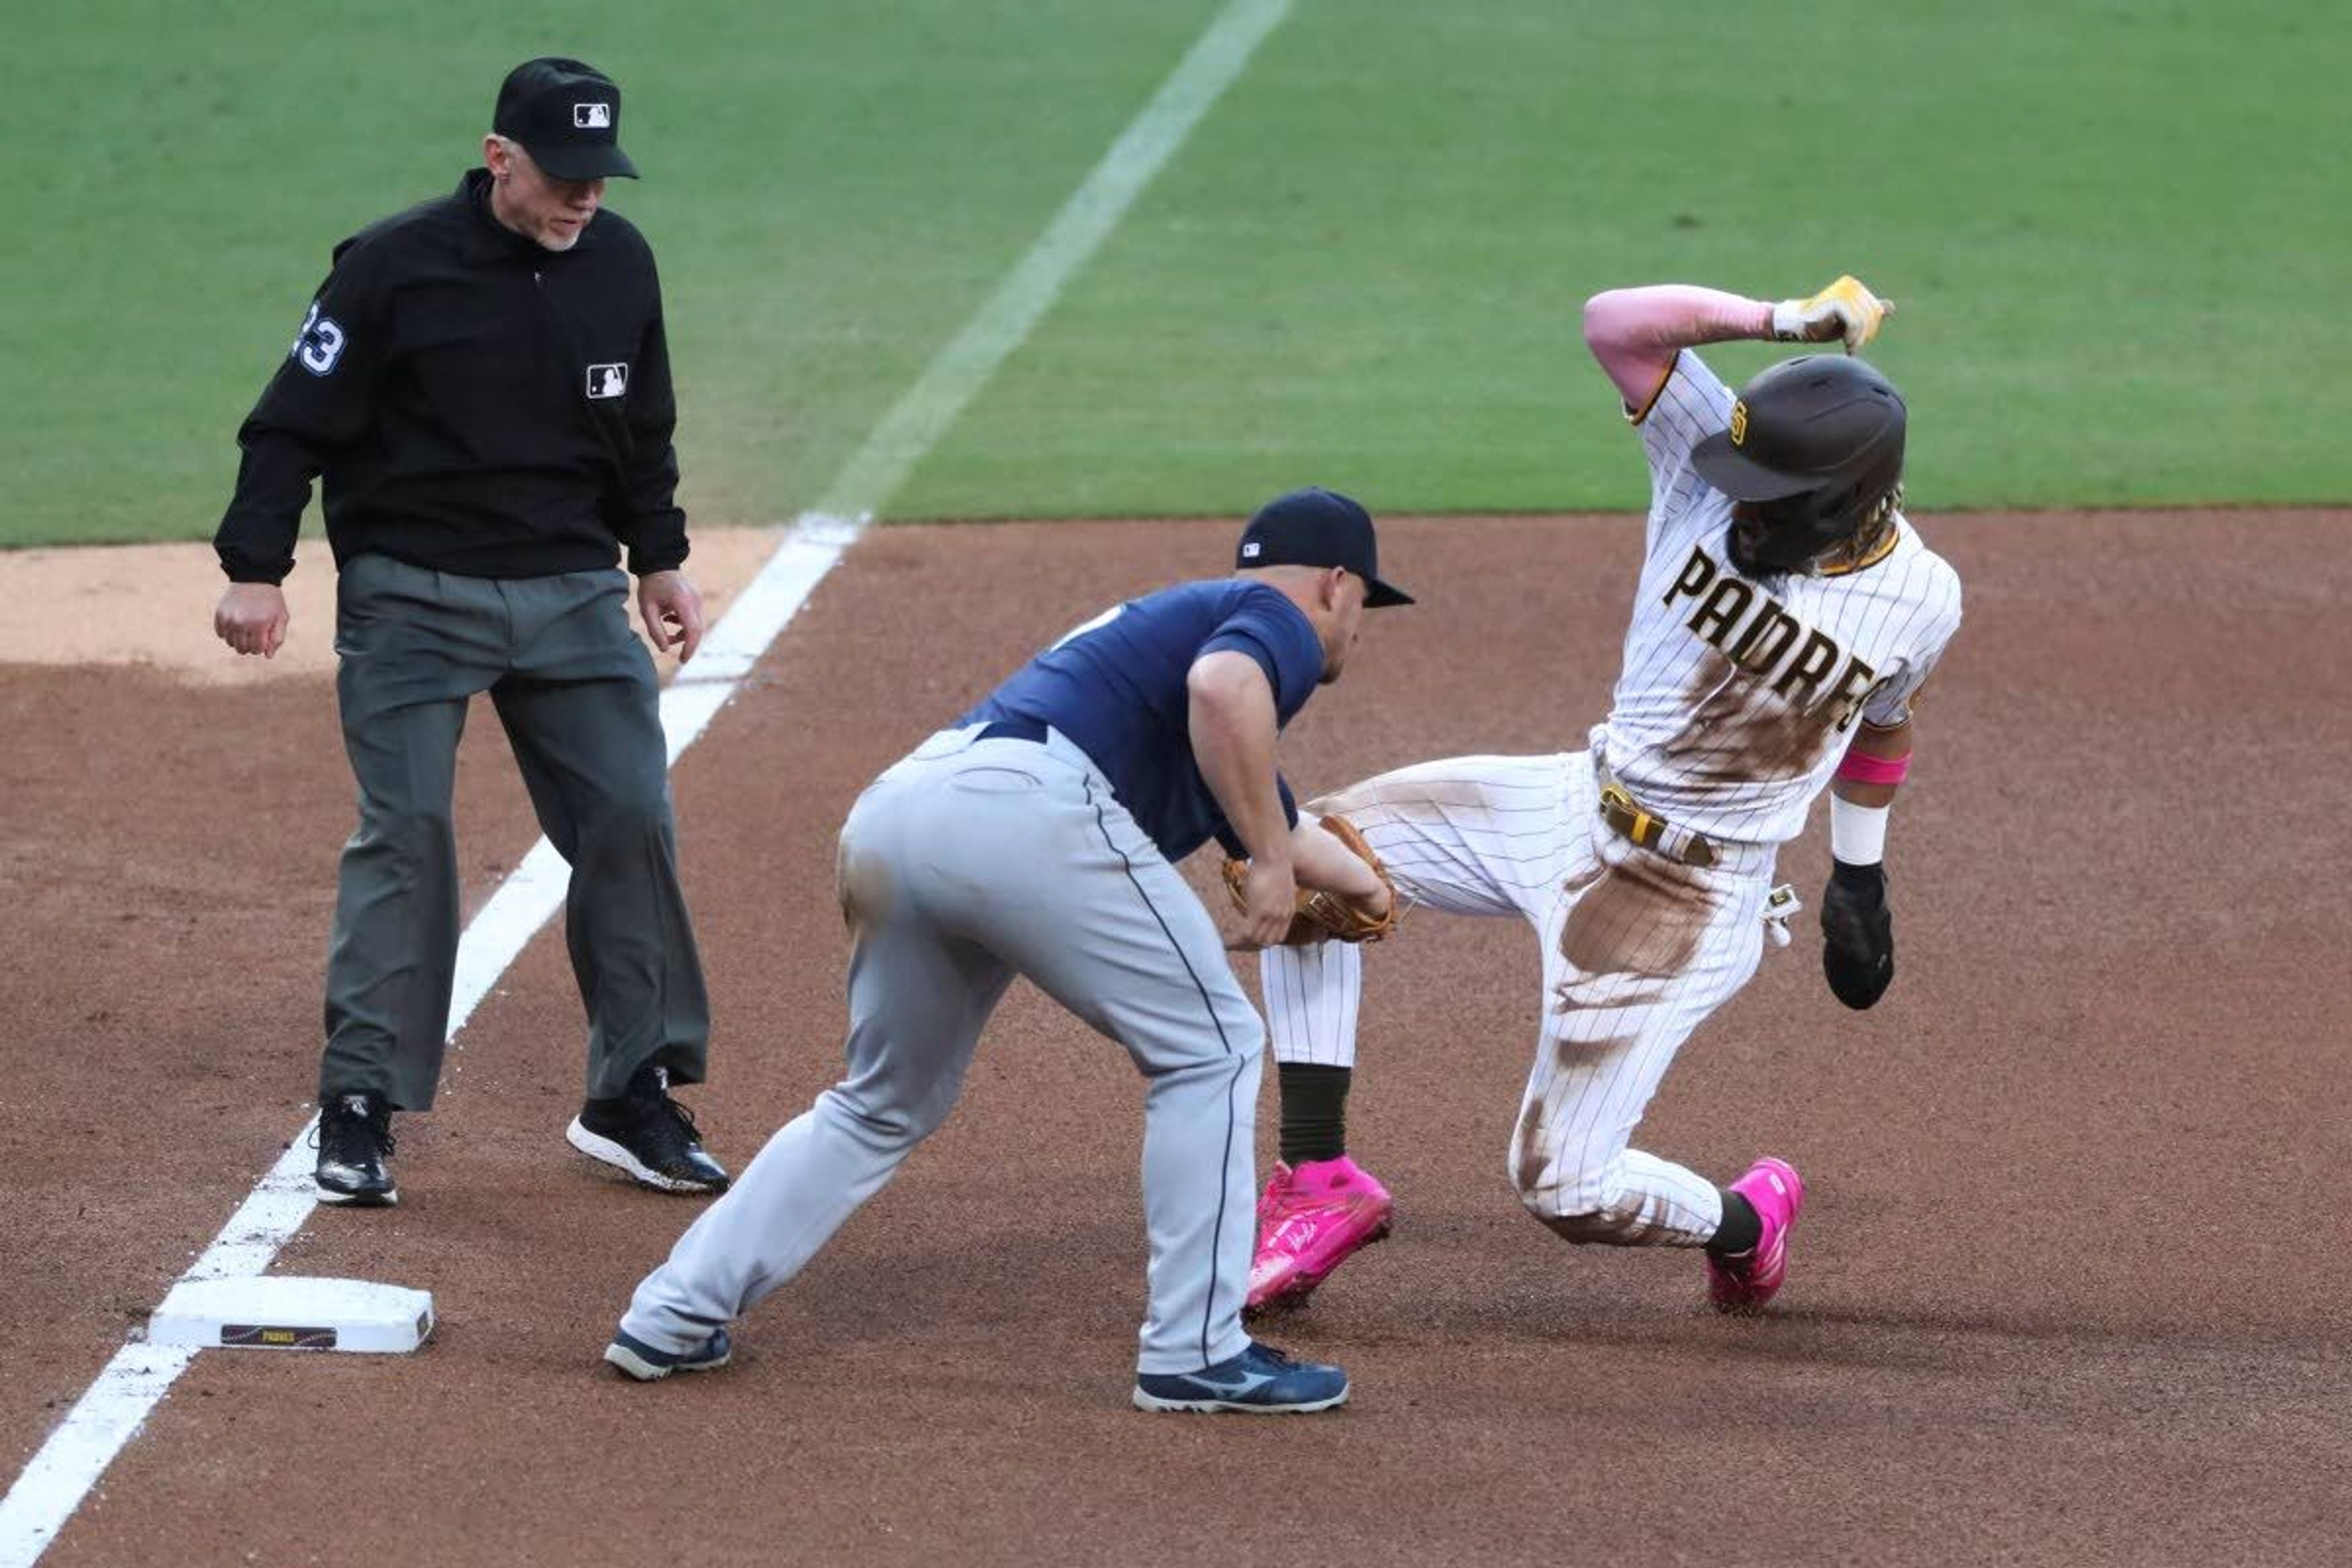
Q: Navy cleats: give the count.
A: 2